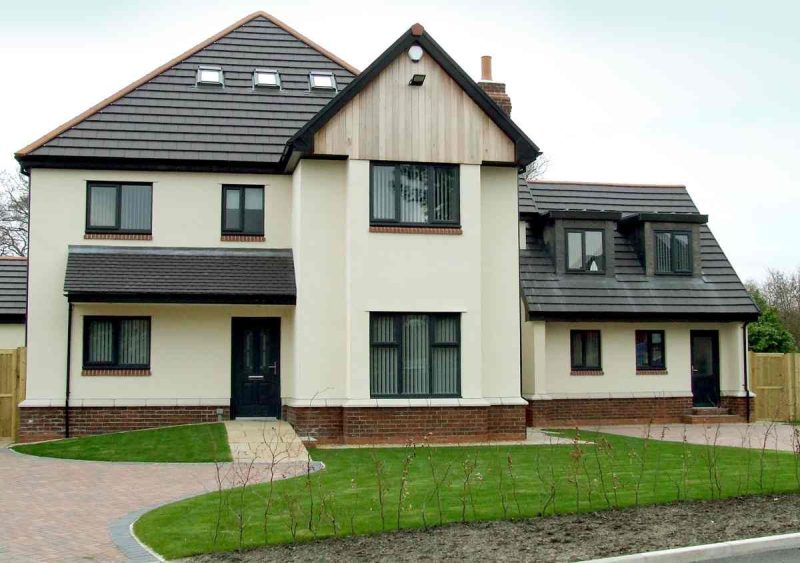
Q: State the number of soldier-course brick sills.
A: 6